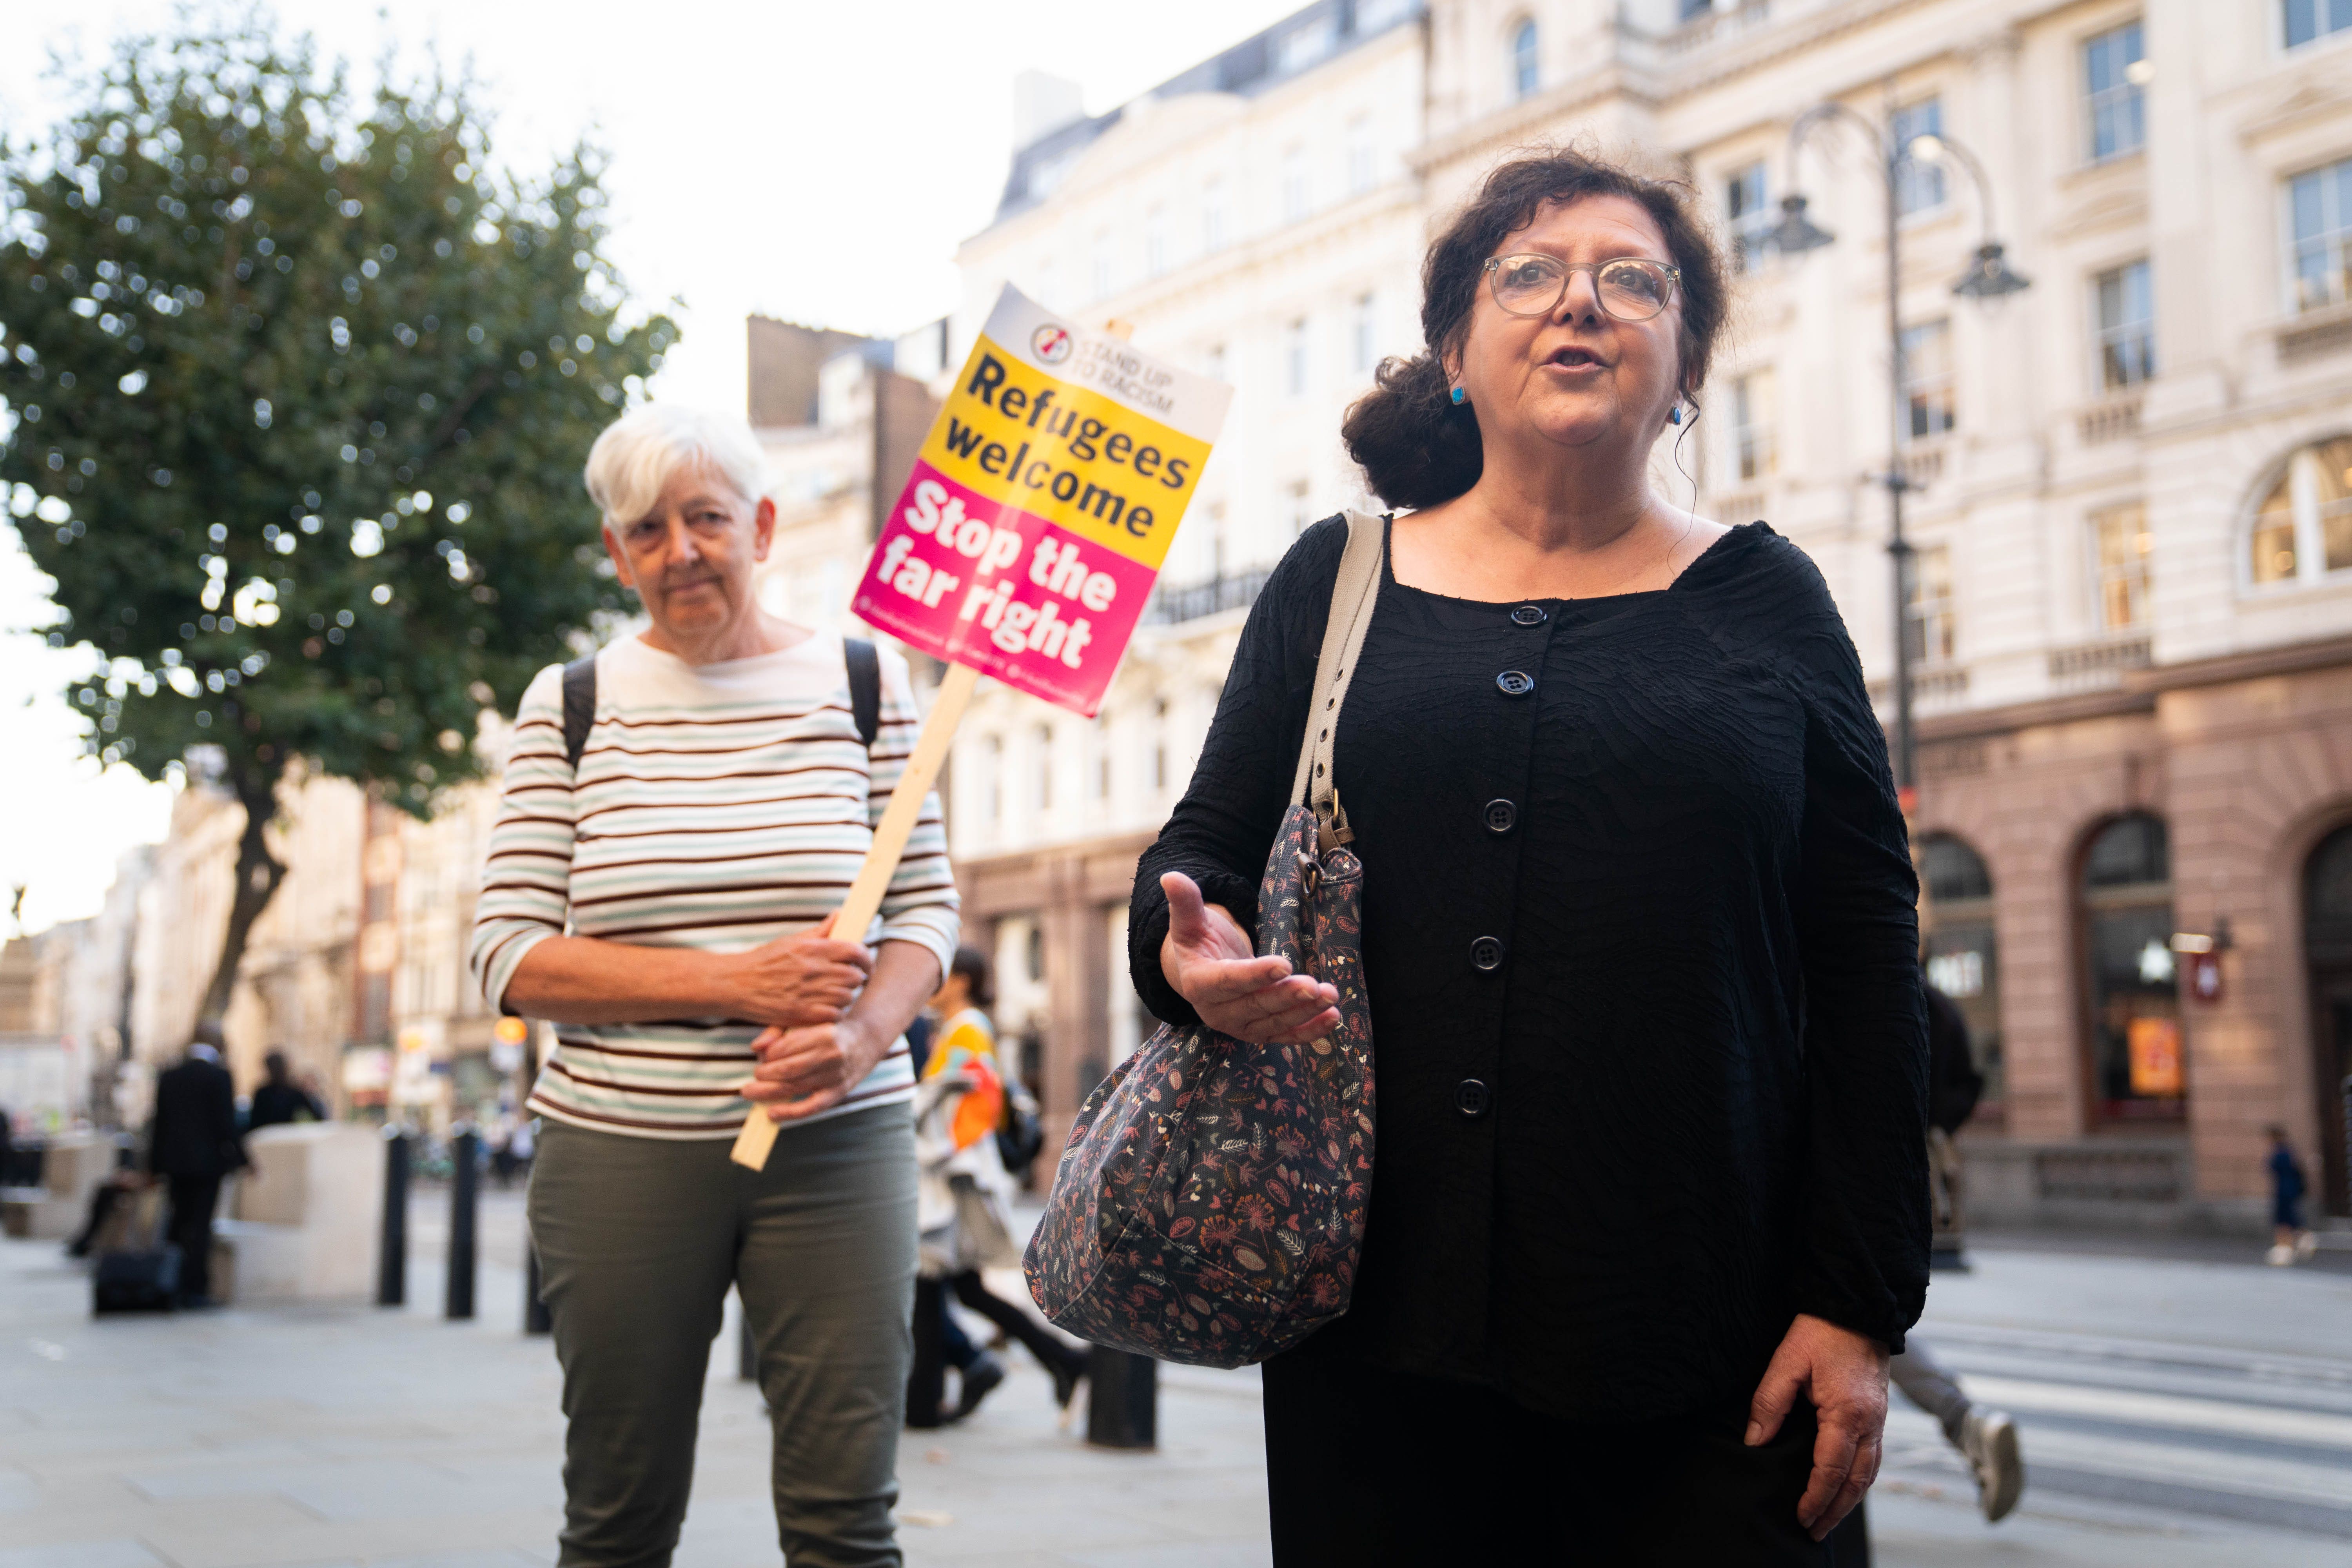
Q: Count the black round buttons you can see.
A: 5